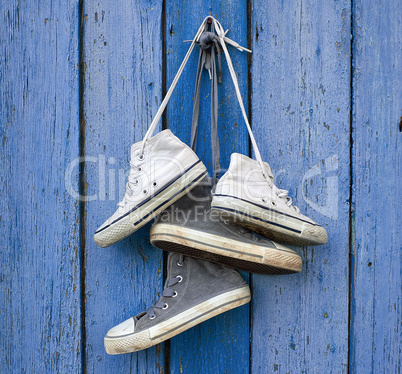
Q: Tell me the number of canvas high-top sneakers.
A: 4